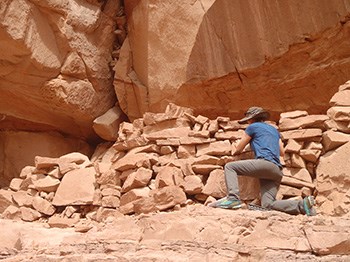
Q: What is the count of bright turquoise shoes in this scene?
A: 2